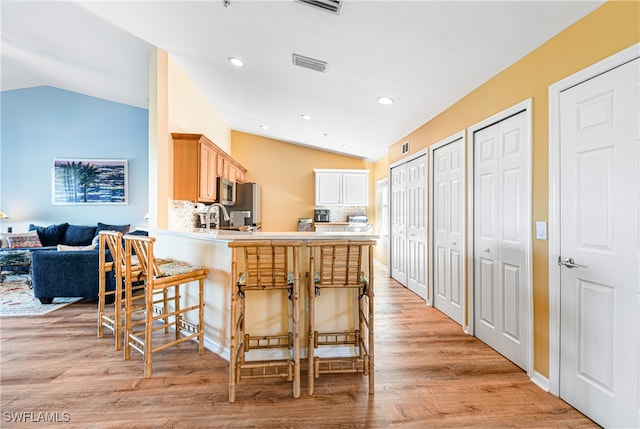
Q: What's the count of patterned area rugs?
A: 1